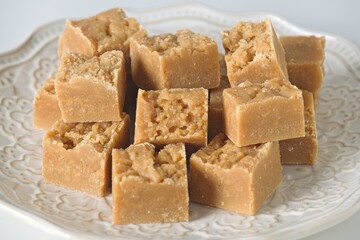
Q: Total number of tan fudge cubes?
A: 13